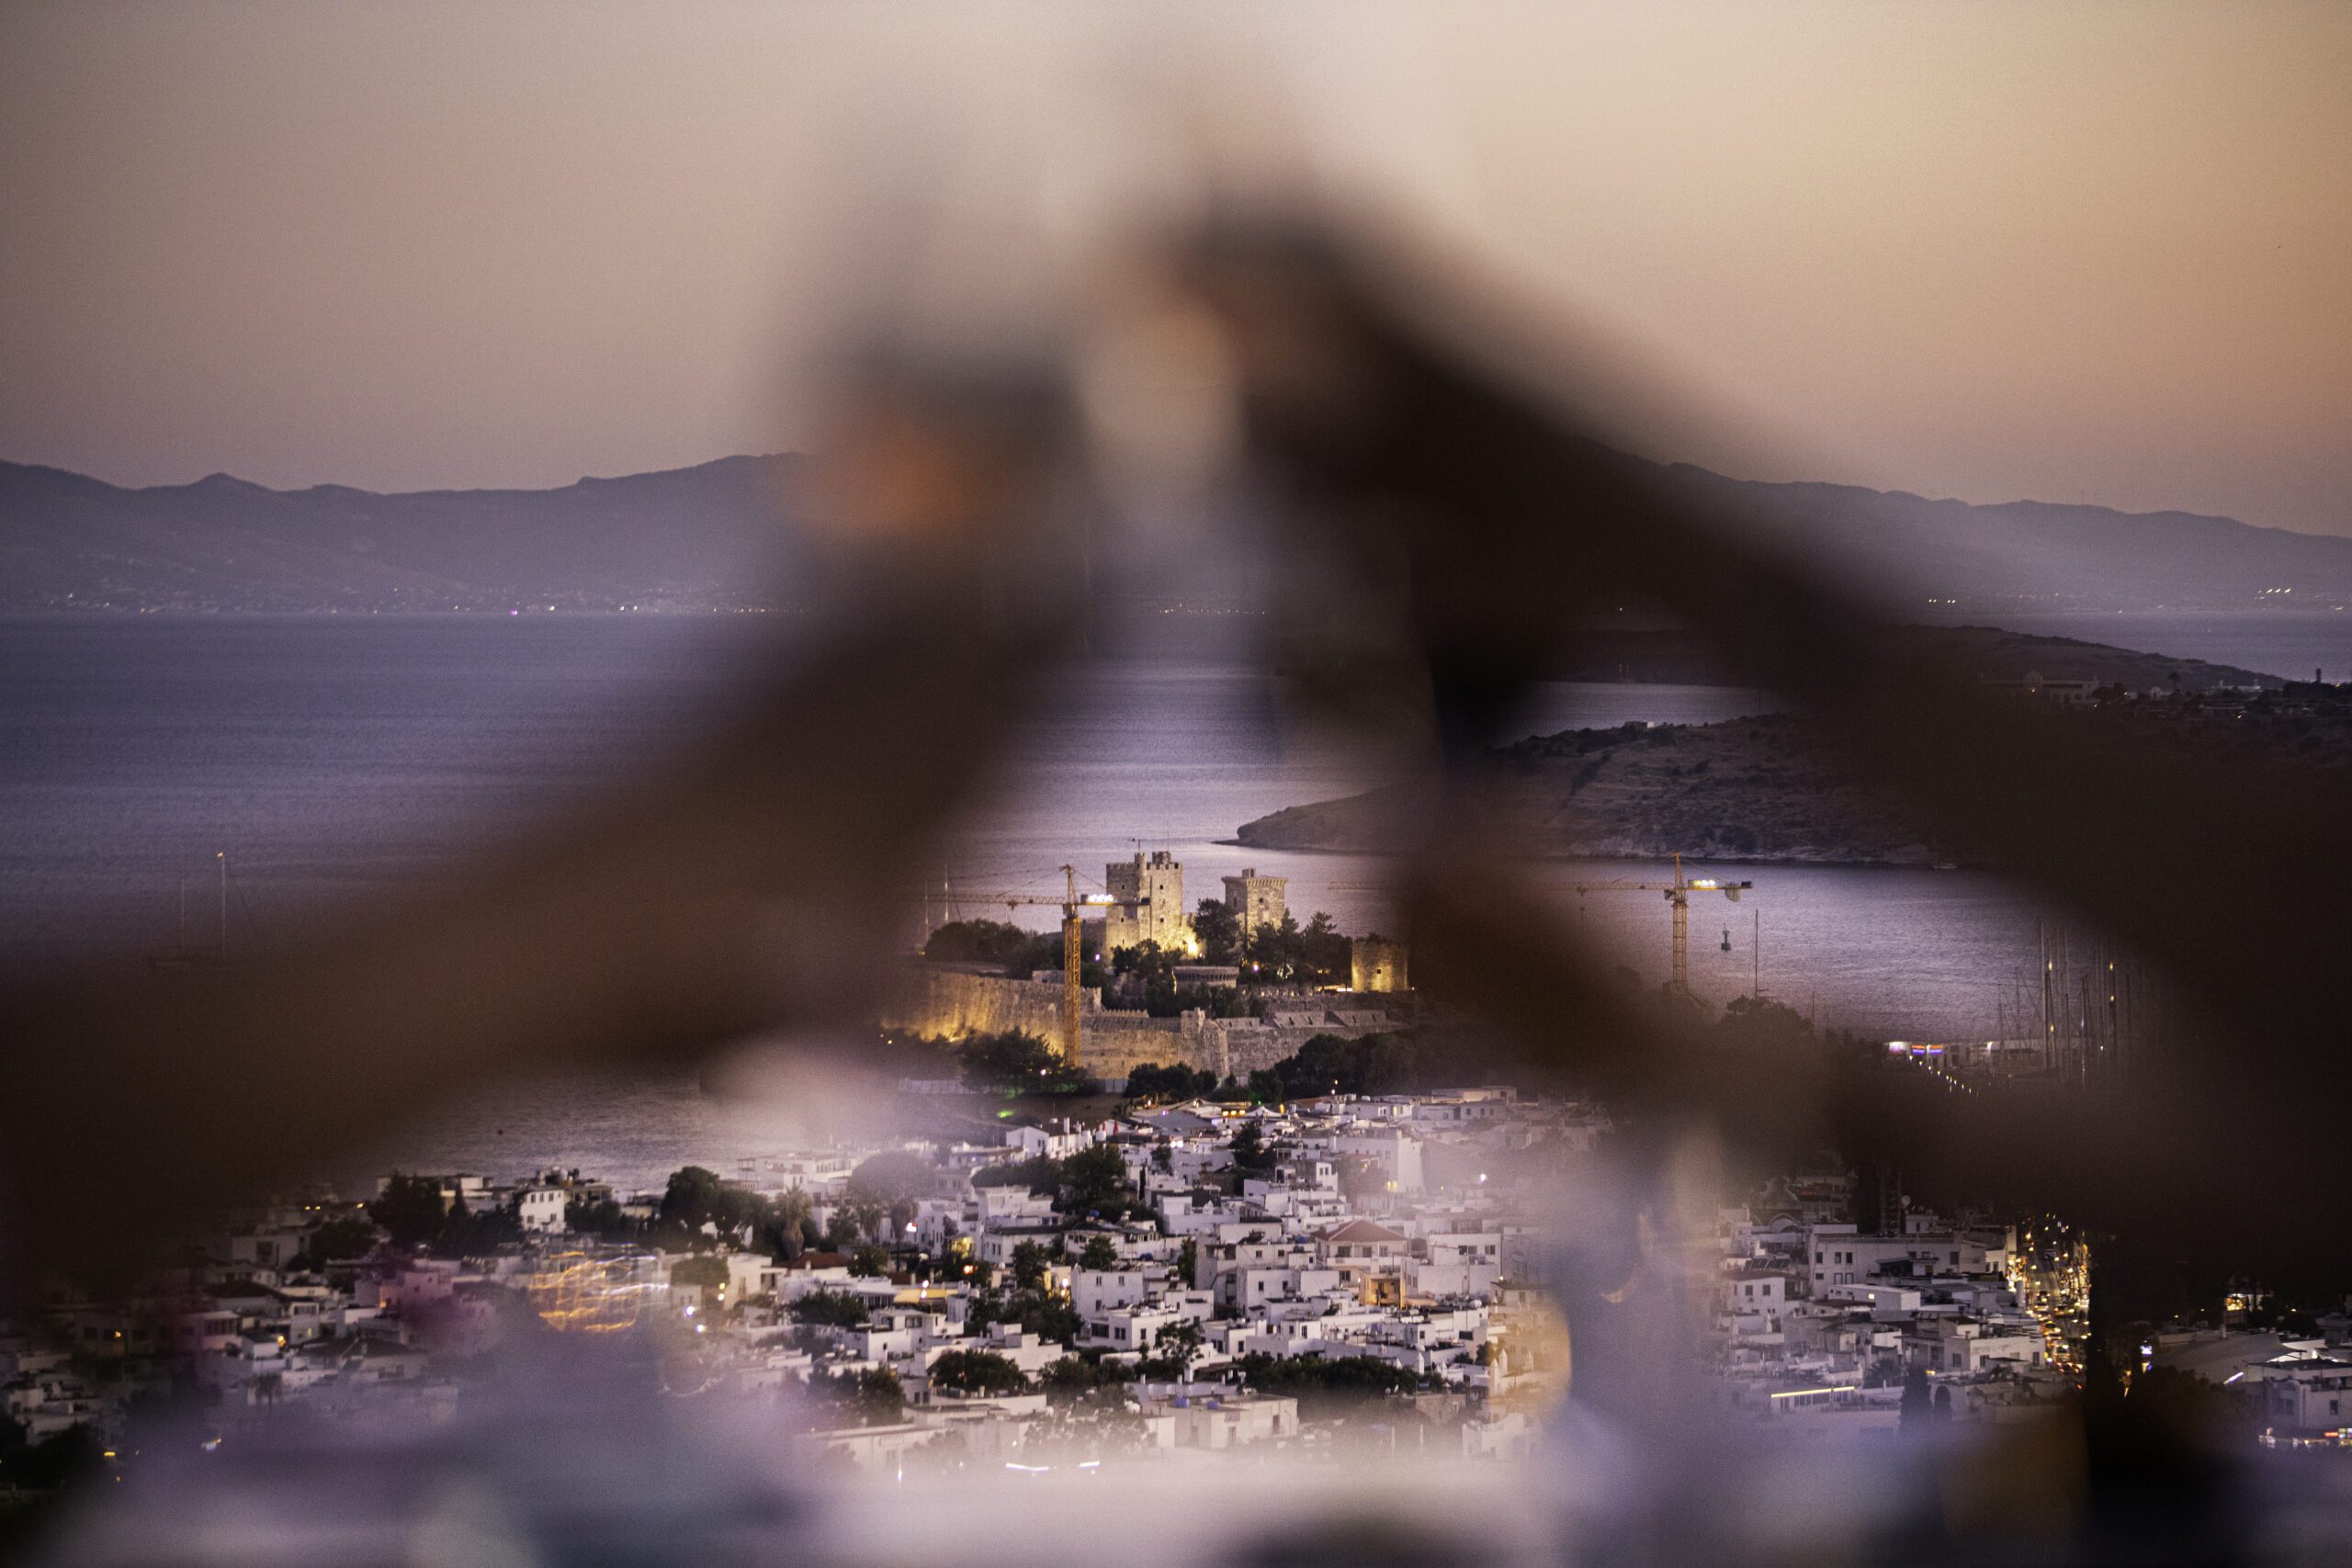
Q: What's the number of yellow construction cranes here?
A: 2